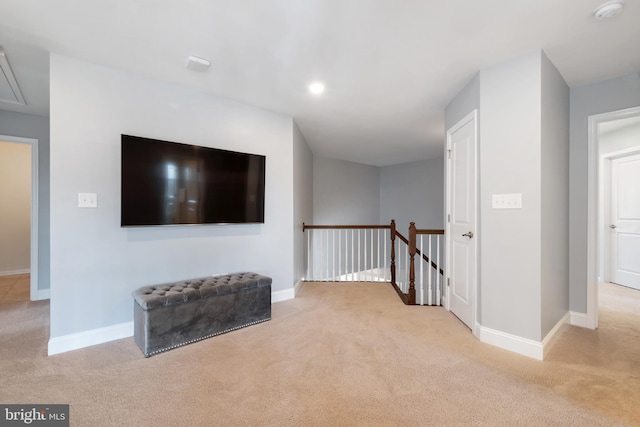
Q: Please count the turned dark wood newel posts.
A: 2